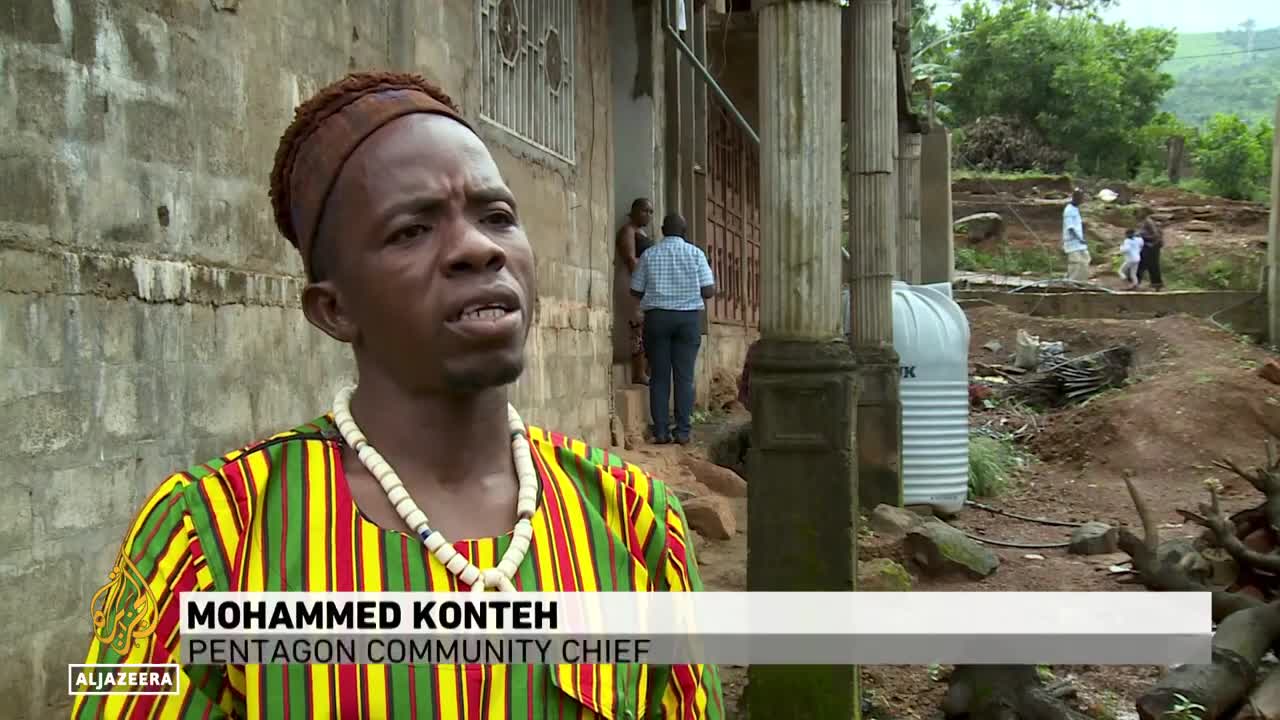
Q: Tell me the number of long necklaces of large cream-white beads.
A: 1